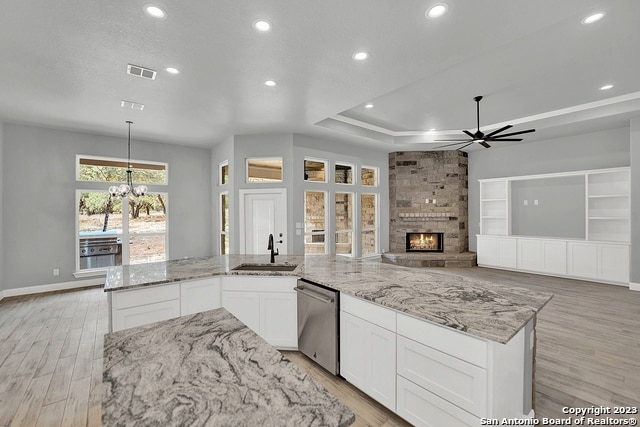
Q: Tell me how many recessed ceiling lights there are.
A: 10